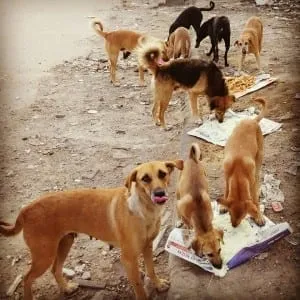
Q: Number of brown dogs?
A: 6